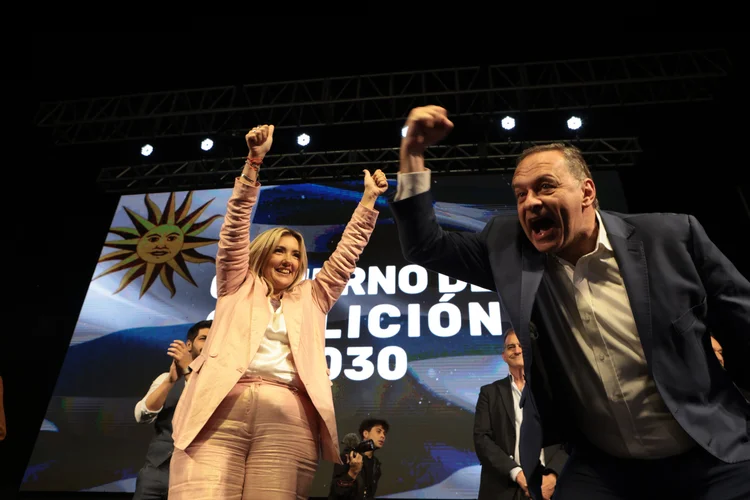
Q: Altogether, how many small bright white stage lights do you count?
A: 6